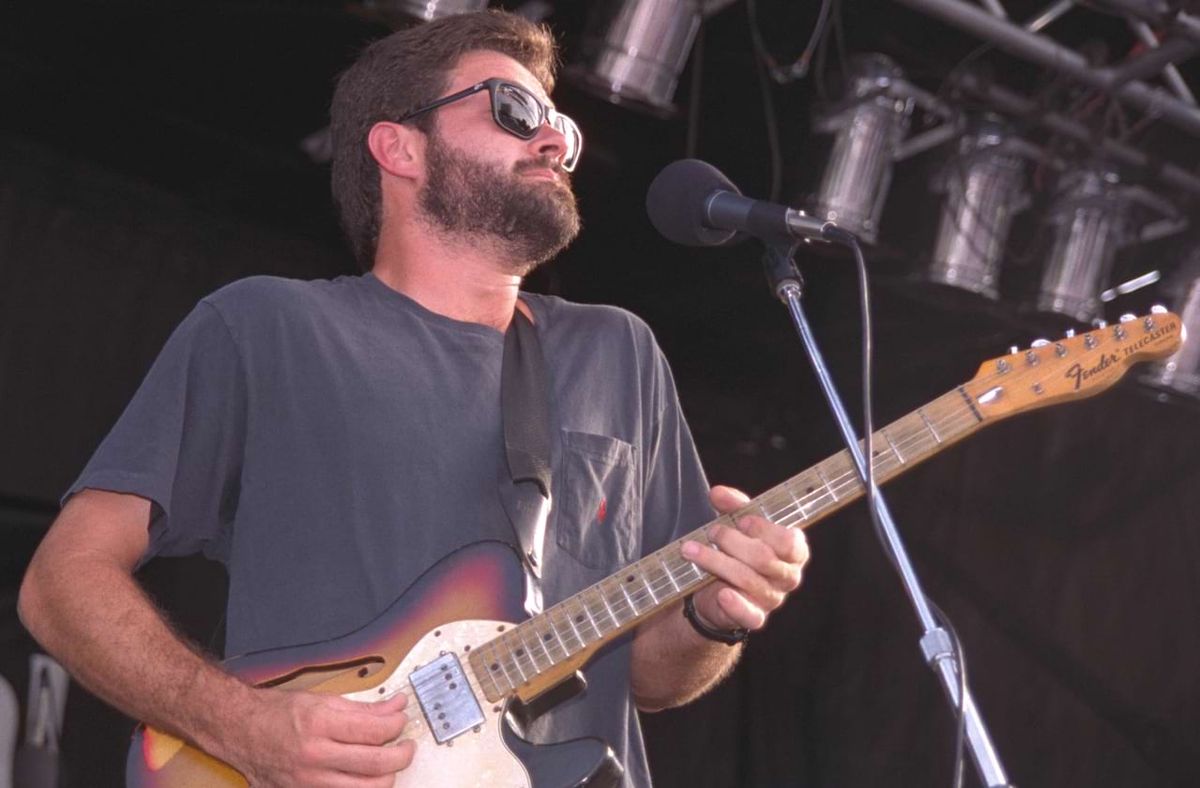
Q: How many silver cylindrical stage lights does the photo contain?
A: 6